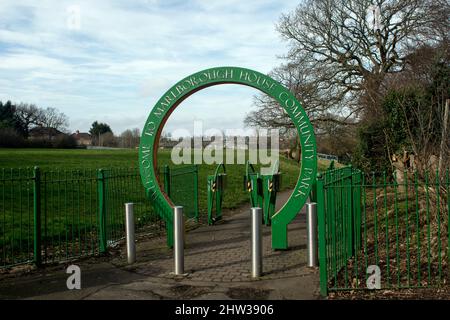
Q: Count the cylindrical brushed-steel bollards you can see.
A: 4